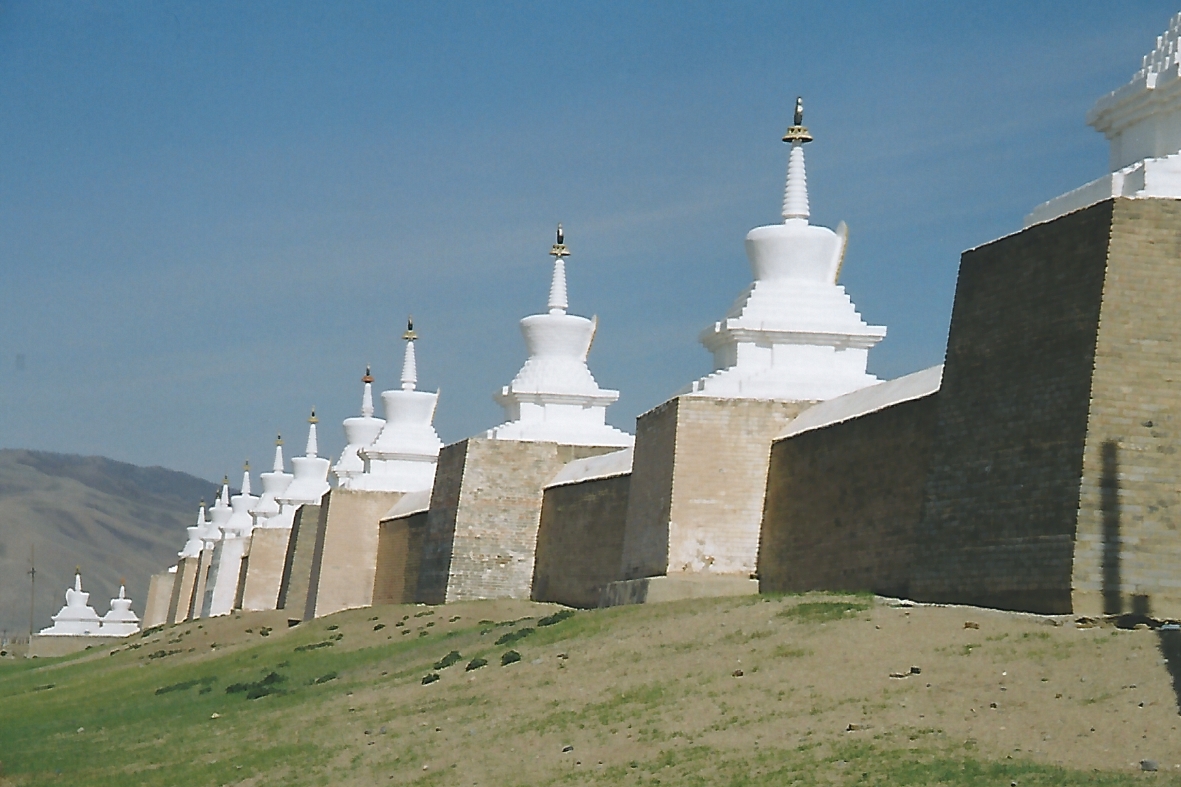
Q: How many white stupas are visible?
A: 13